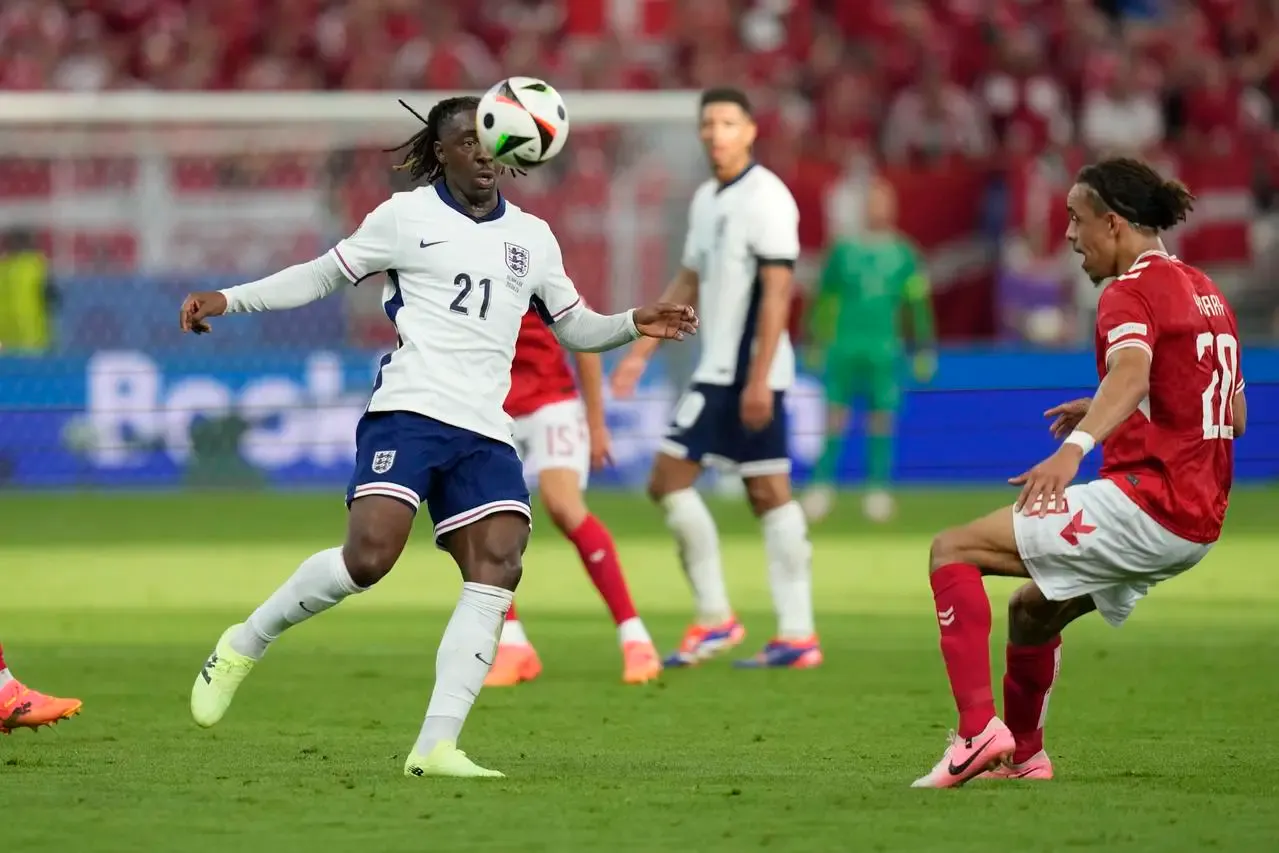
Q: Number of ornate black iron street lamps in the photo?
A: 0